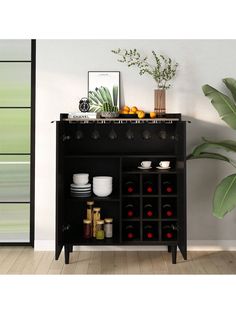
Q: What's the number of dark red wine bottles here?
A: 9